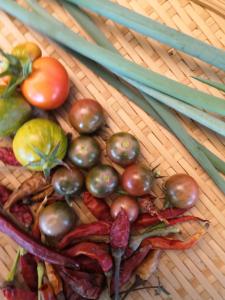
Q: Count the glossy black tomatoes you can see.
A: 9